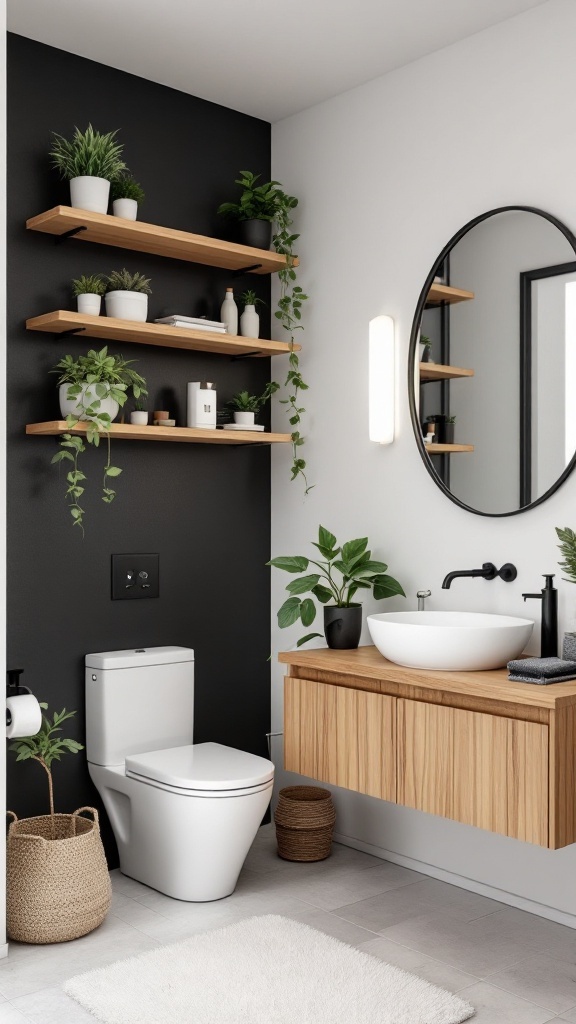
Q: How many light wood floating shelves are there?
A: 3